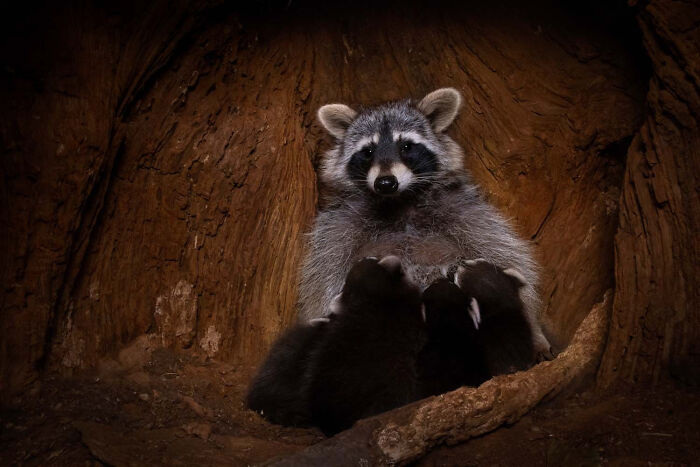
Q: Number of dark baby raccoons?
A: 4